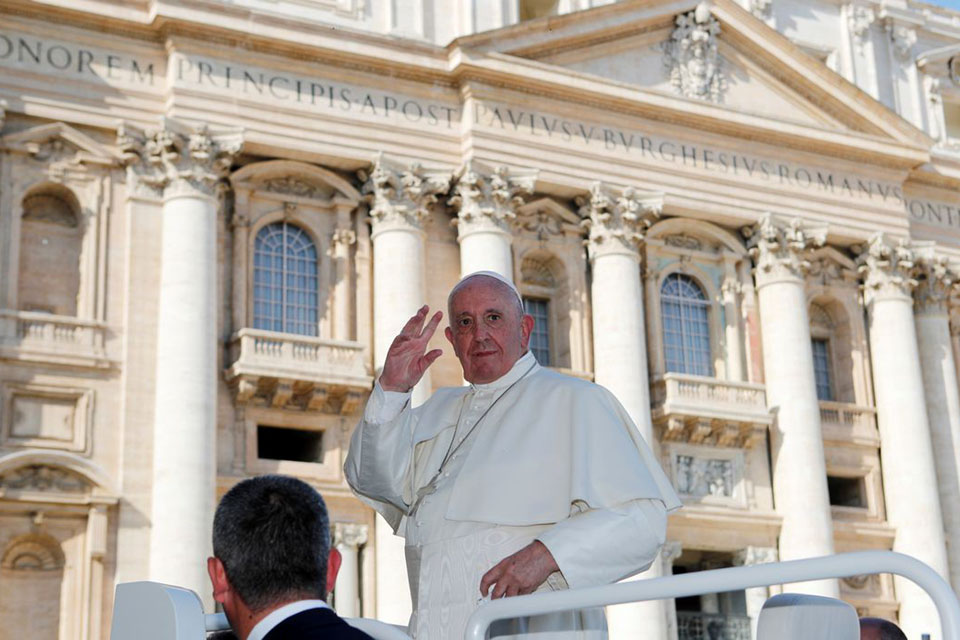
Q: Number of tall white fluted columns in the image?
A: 7